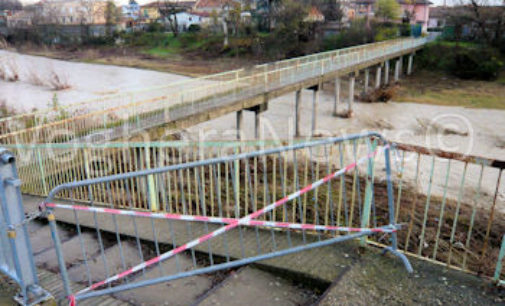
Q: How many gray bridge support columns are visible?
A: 12